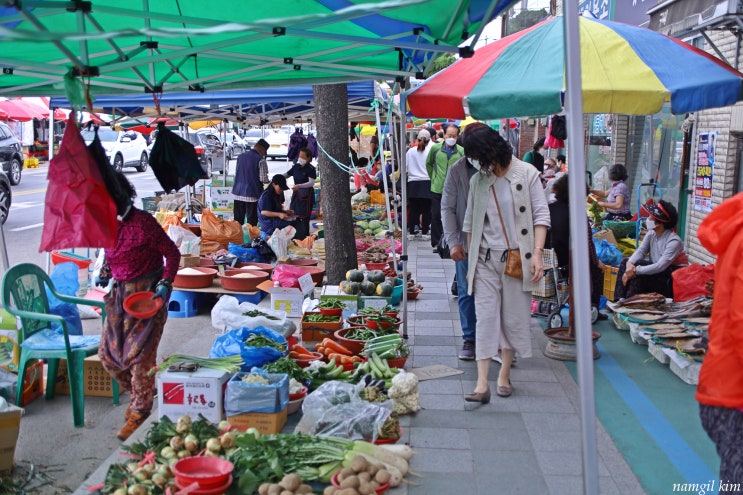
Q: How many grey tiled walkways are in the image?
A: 1